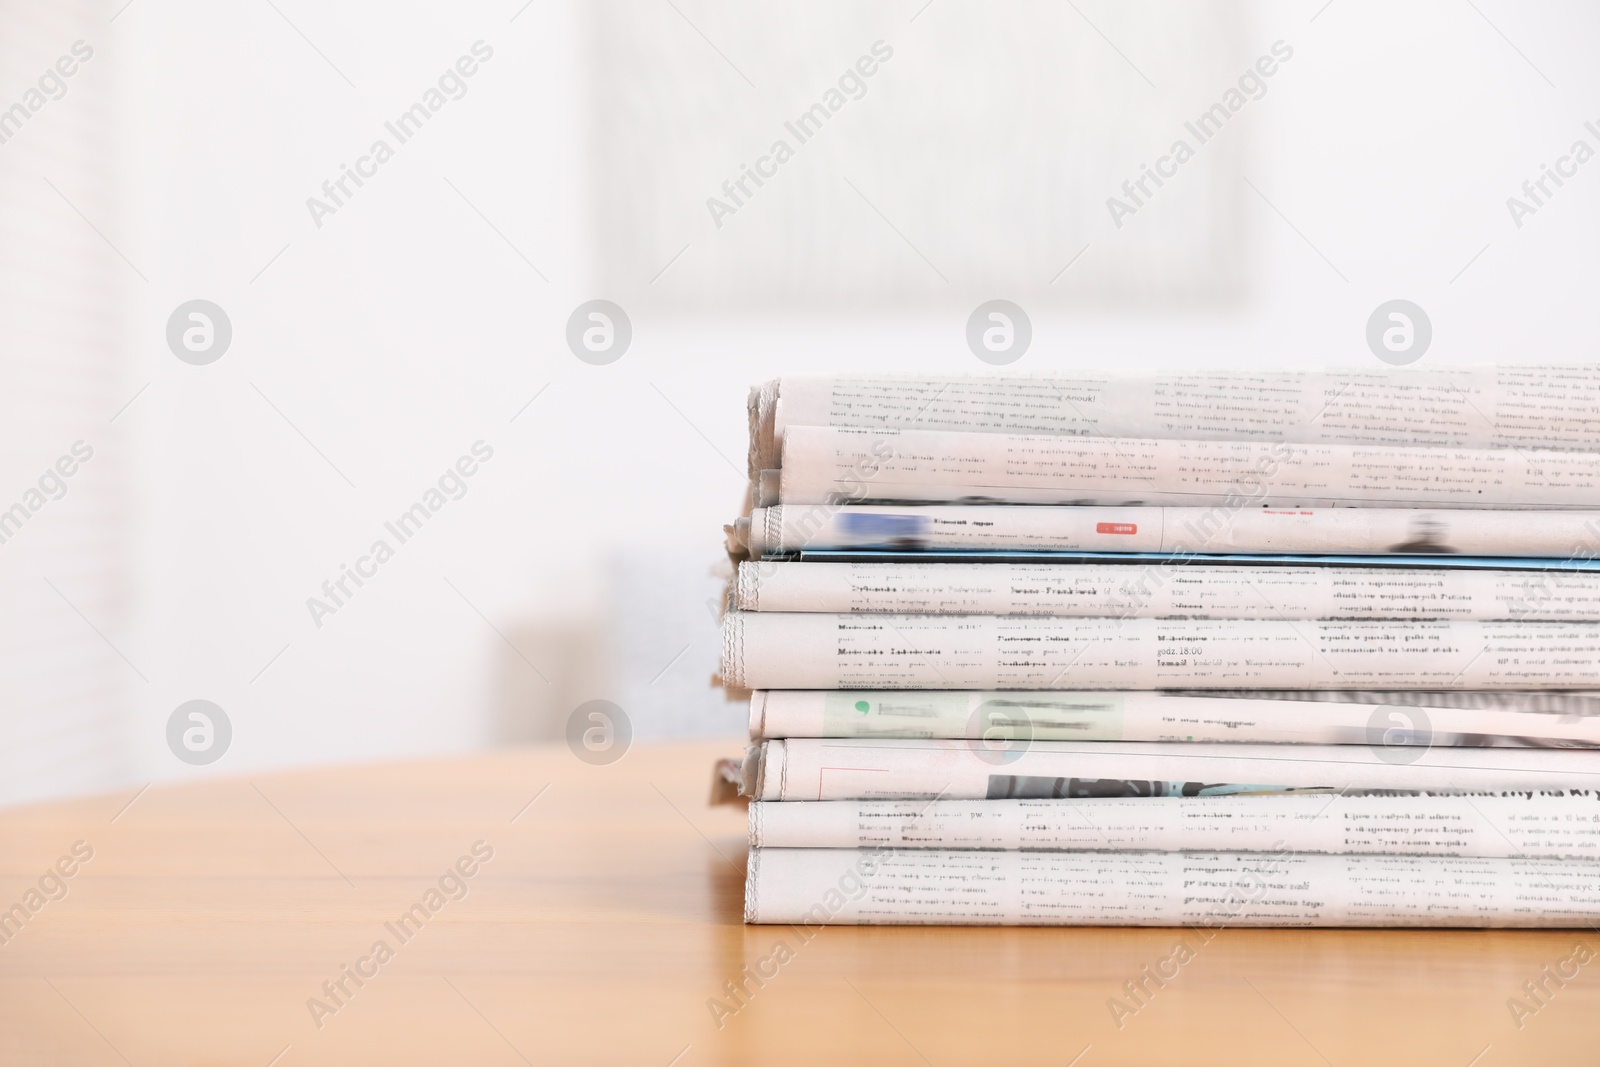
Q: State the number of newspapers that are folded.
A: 9